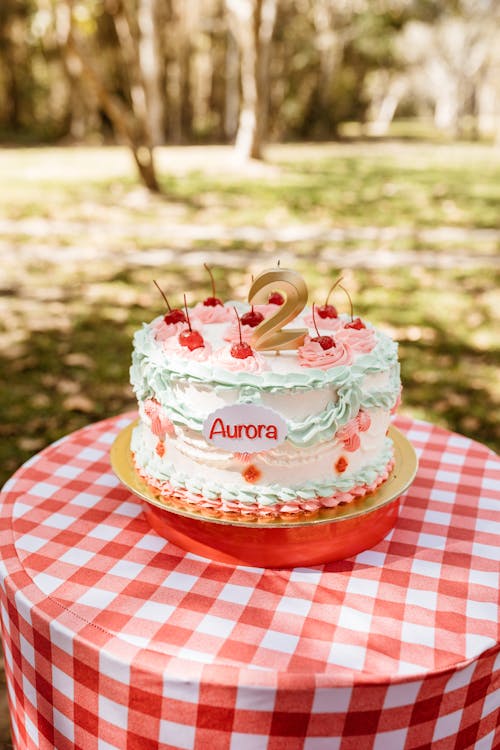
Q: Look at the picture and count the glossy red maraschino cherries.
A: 9